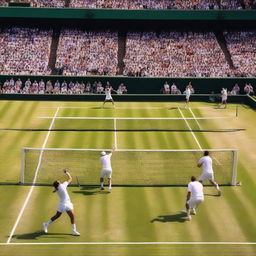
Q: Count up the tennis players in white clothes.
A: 7